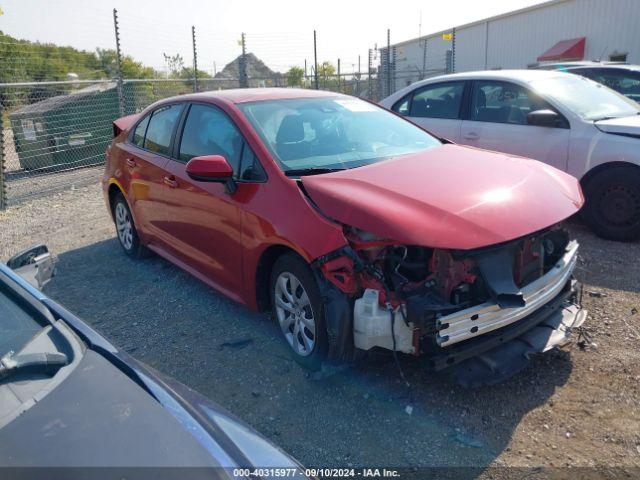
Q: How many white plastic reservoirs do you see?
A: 1